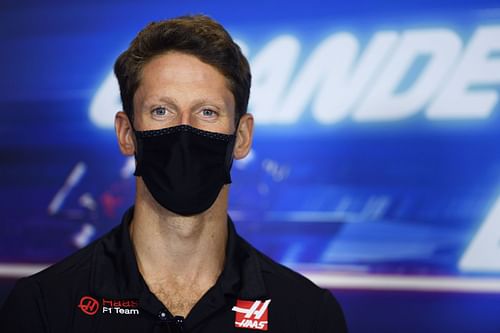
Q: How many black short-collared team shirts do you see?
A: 1